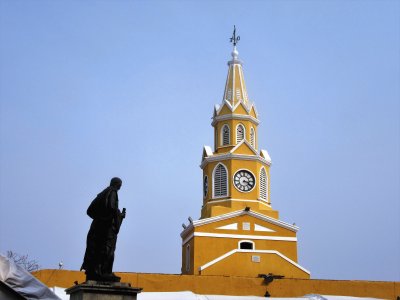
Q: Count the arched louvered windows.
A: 5